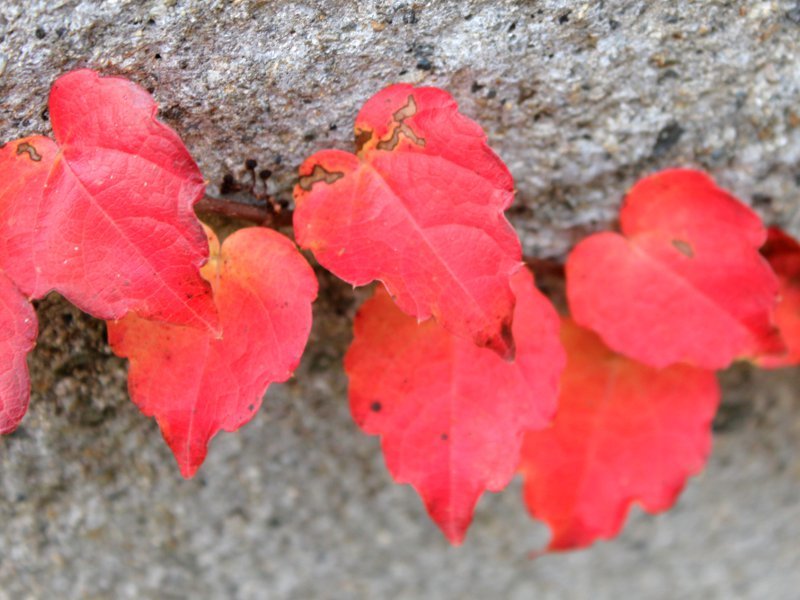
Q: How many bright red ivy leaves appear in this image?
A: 8